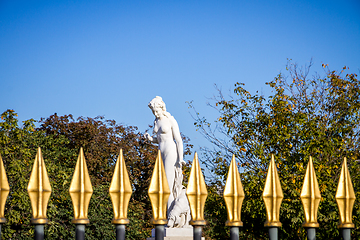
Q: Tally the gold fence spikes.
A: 10